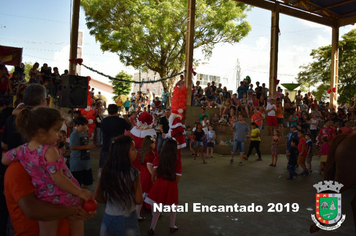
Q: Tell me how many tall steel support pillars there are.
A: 4